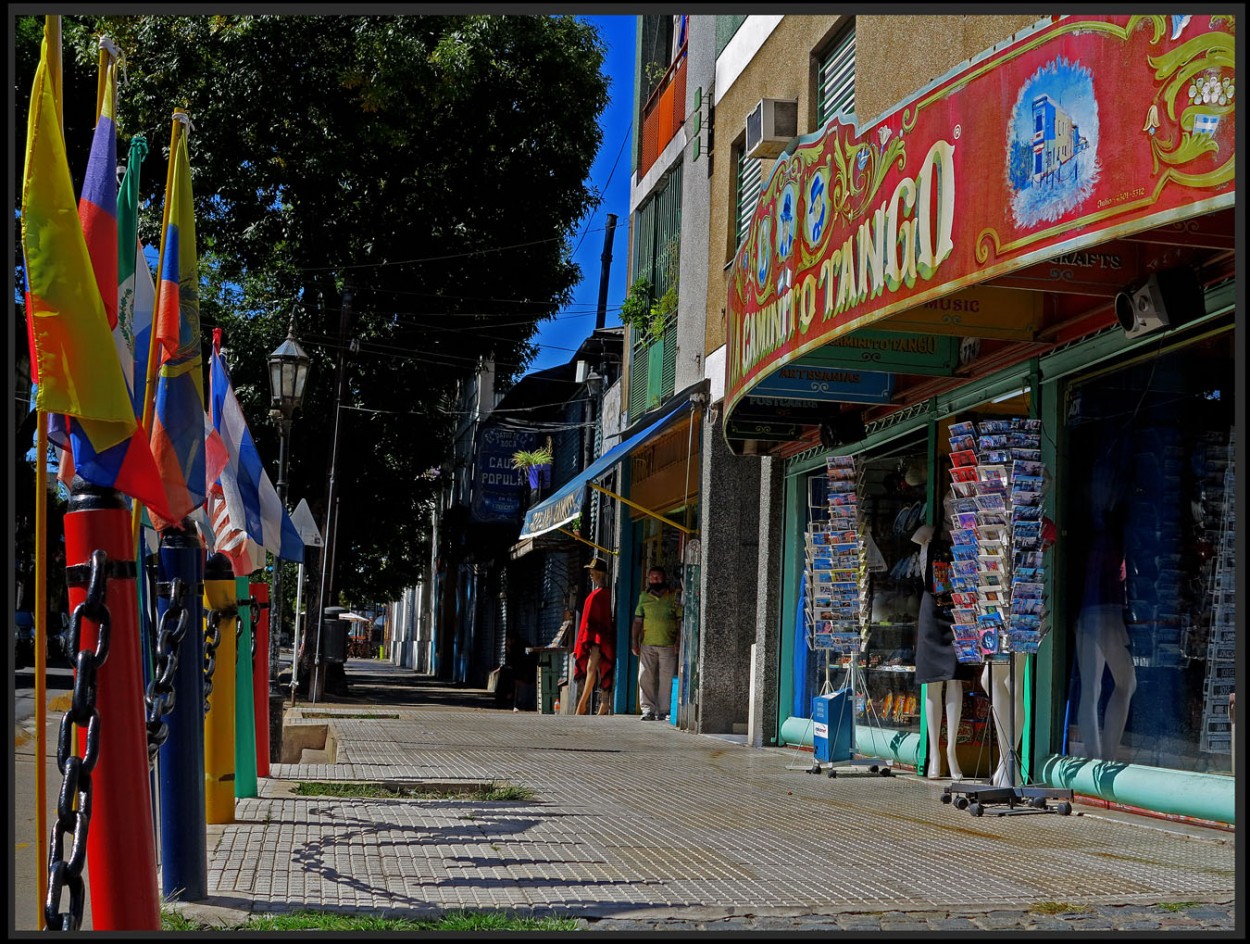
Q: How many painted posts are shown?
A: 5